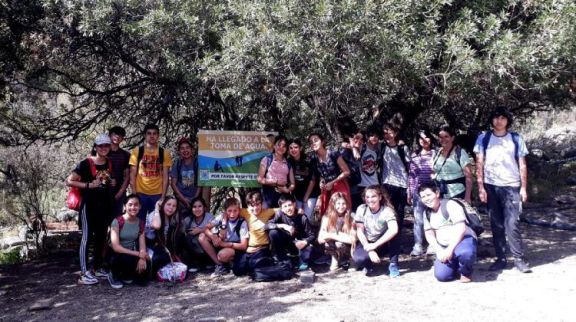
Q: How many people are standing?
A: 13